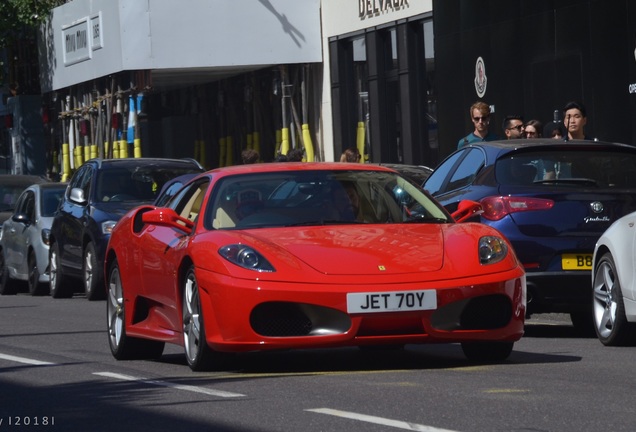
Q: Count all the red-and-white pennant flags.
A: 0